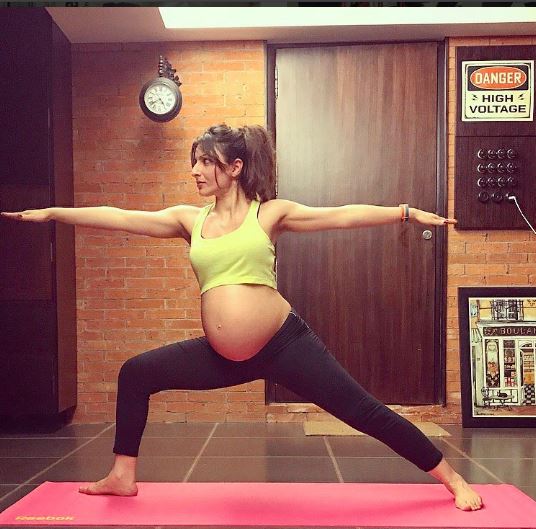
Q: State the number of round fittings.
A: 15